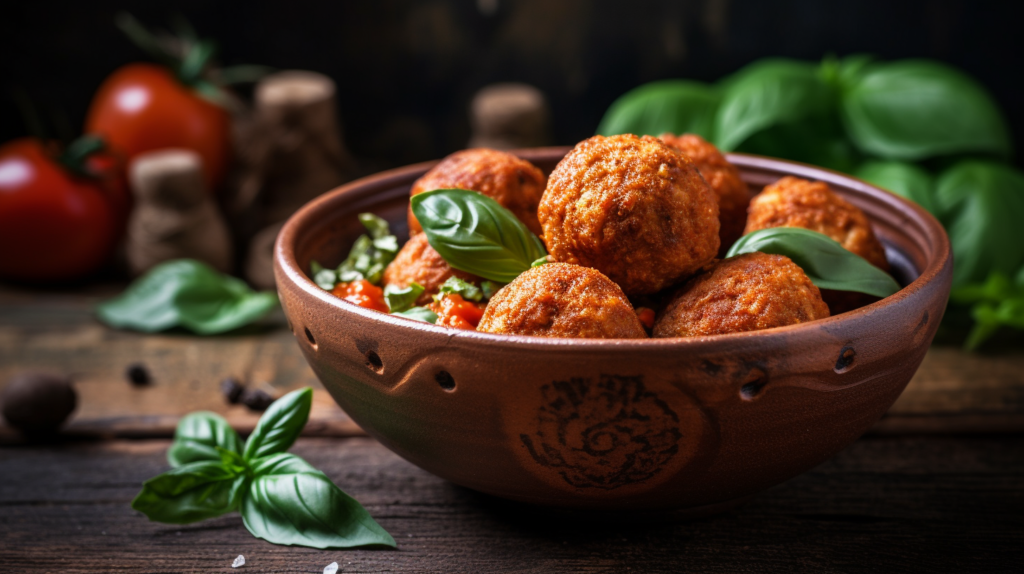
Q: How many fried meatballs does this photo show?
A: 7